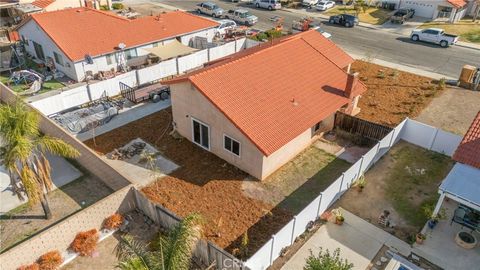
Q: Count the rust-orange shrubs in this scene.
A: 4